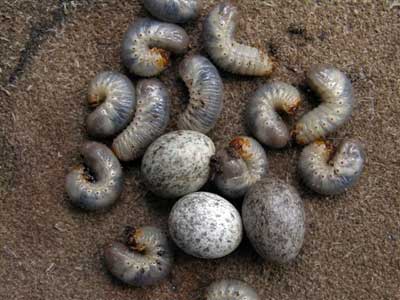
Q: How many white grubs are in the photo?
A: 13